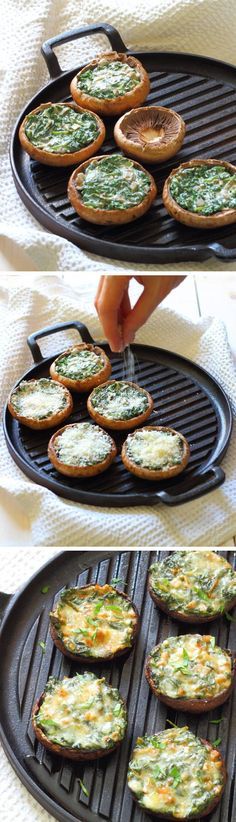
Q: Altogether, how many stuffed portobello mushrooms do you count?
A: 14